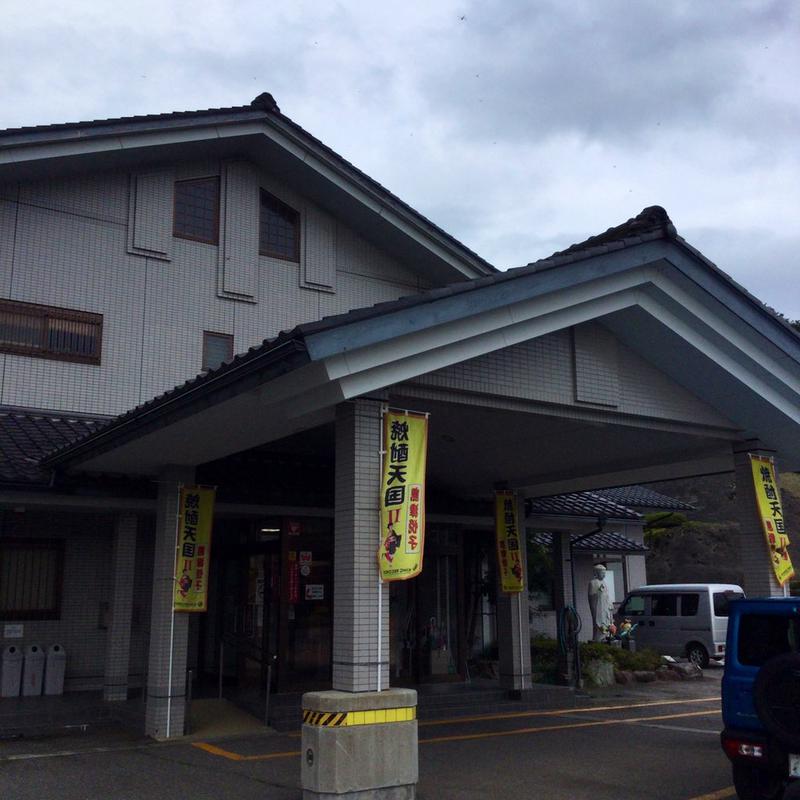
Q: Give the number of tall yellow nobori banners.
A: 4